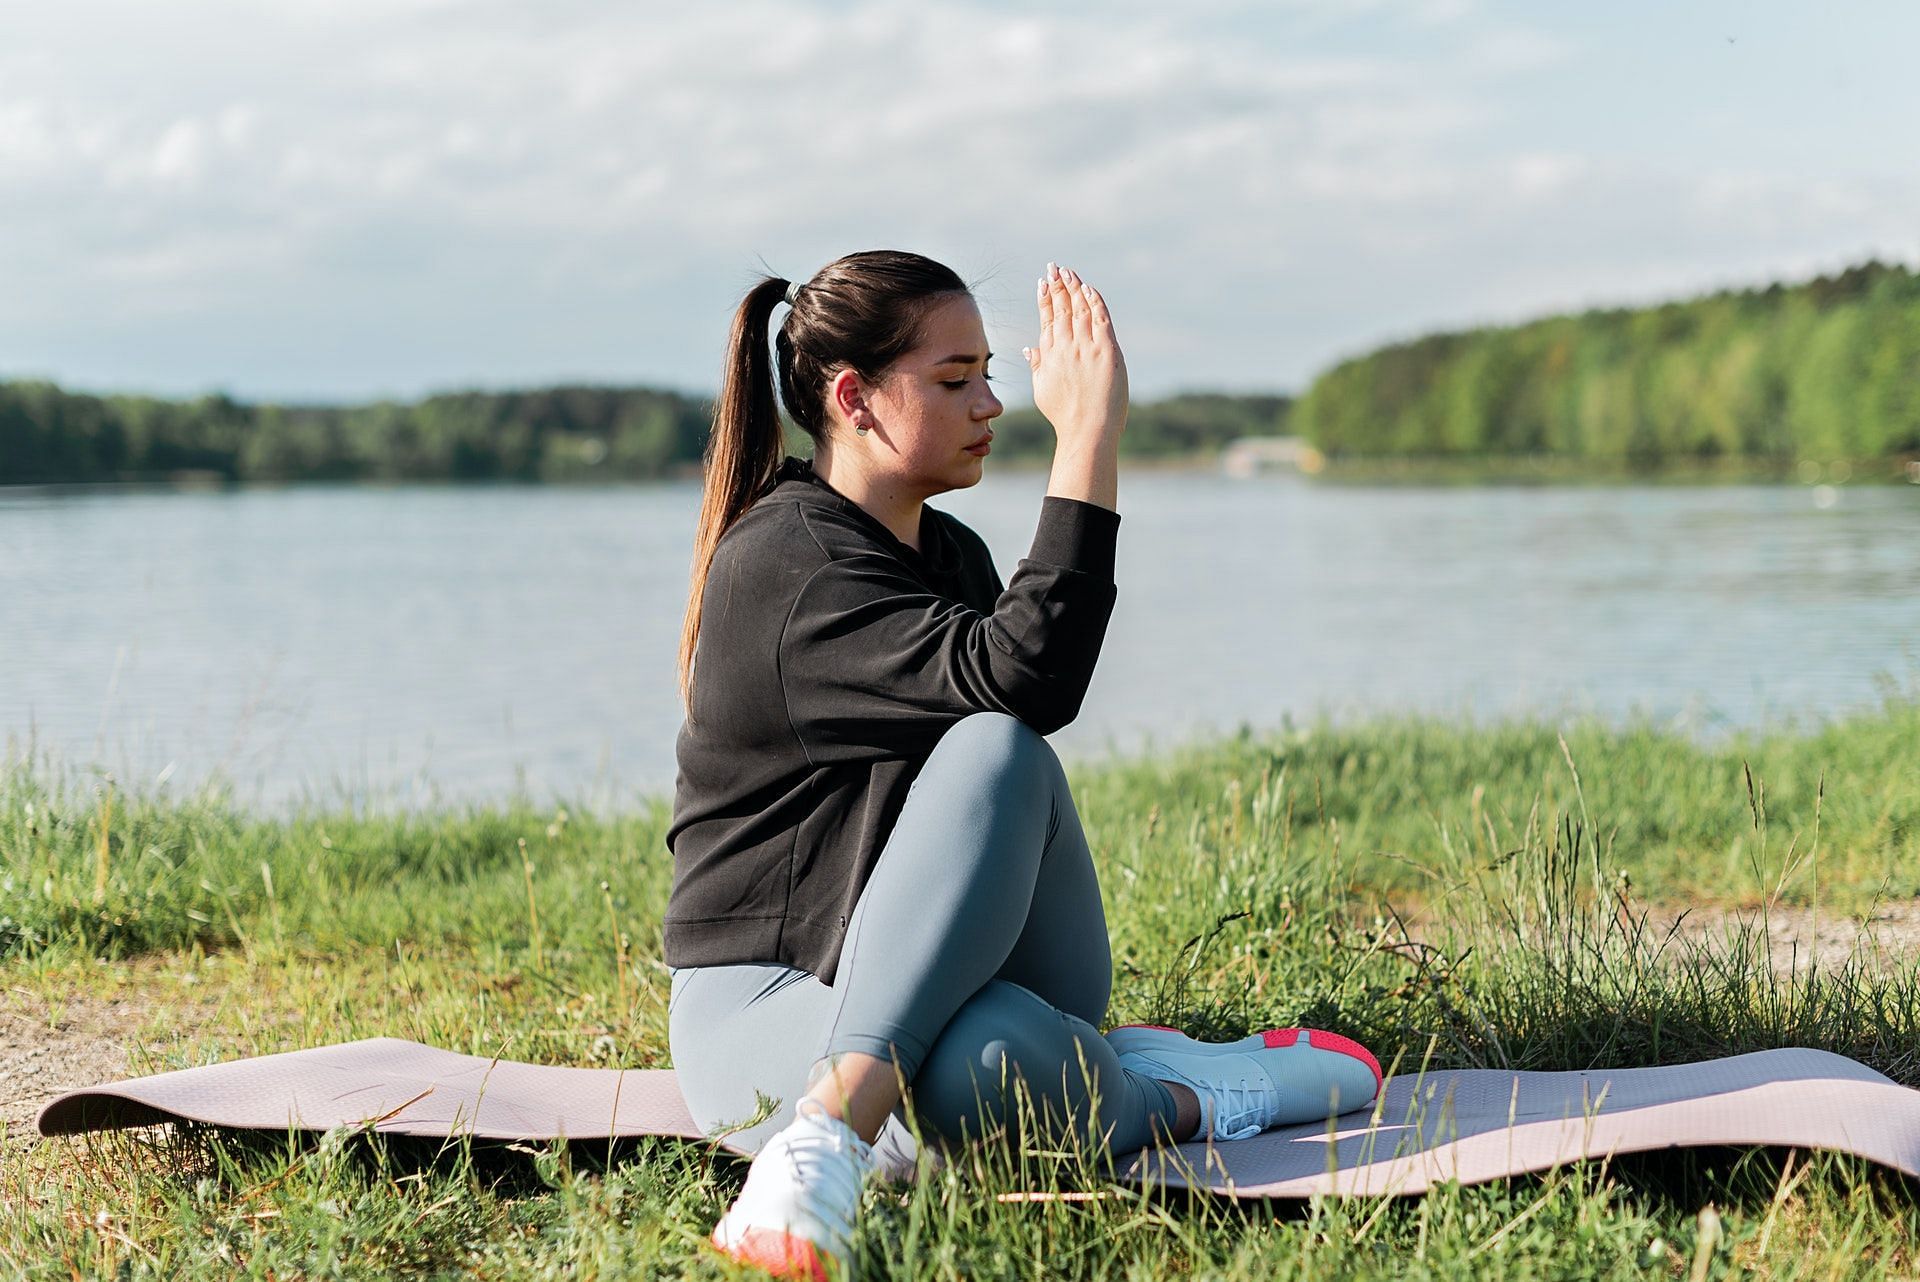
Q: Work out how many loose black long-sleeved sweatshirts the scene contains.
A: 1